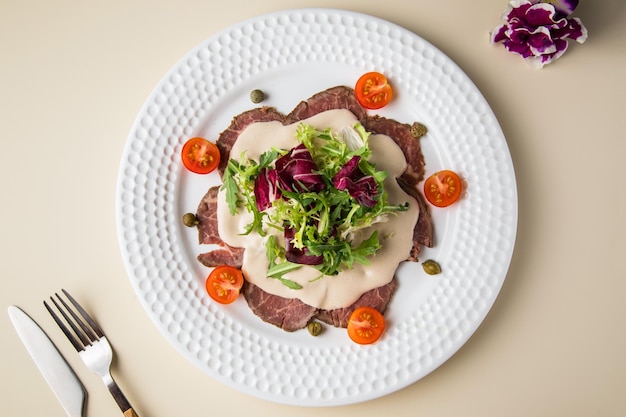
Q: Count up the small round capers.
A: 5